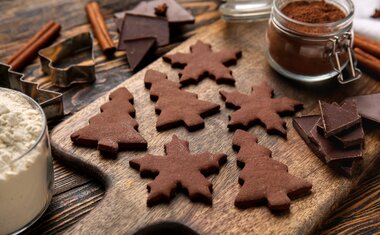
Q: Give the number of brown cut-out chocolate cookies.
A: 6